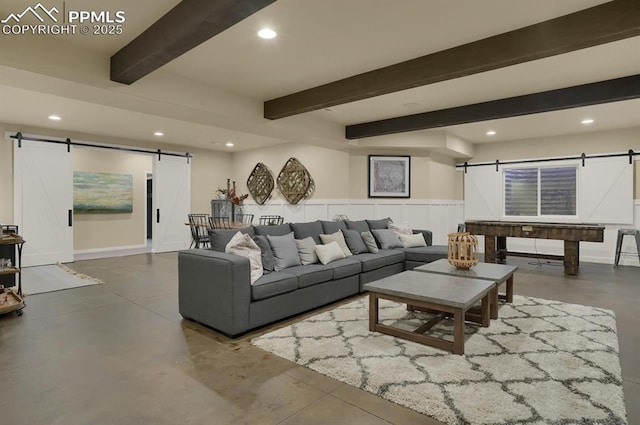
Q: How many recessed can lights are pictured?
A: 6